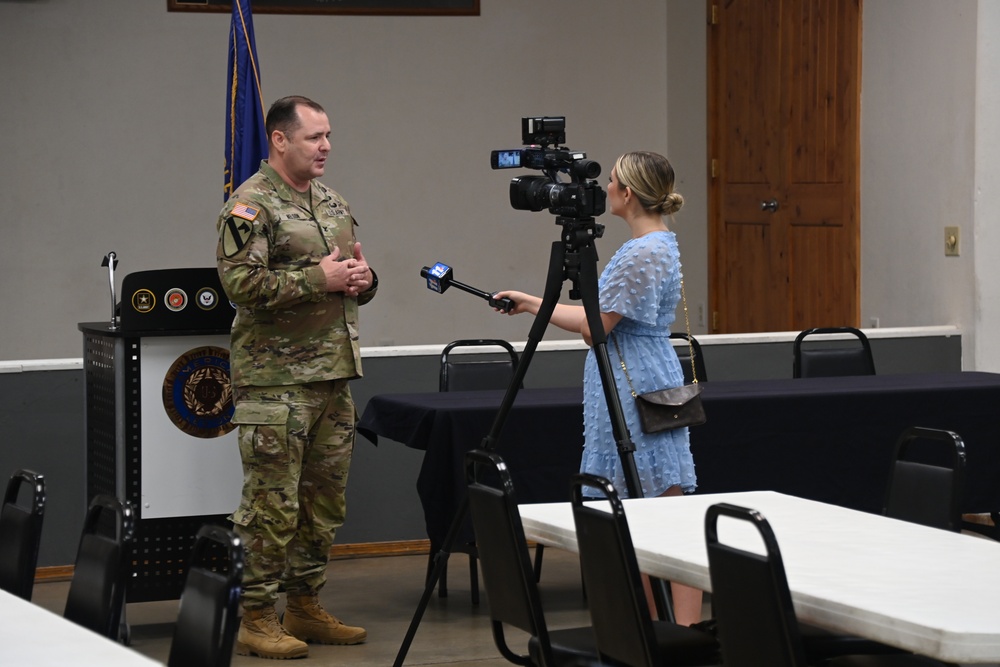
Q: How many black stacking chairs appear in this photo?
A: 10